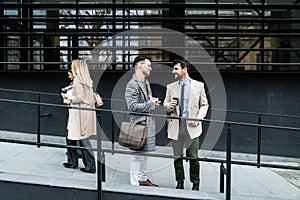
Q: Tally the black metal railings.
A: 2